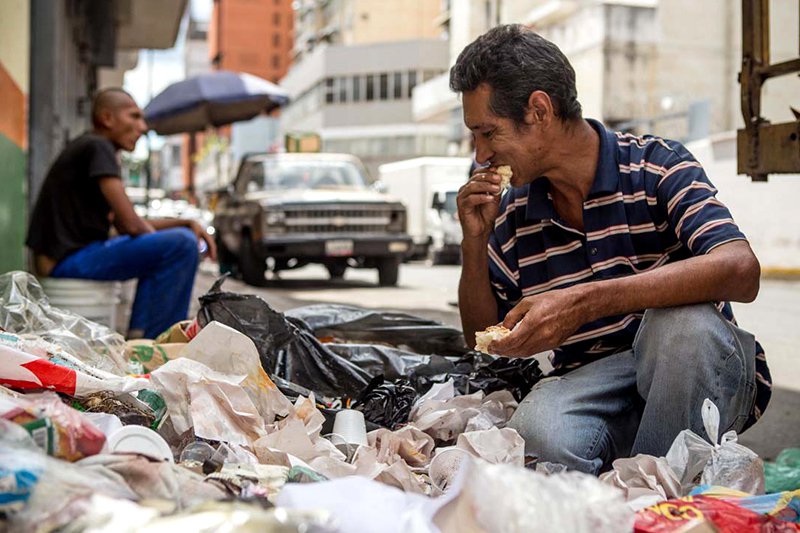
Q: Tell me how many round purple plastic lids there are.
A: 0